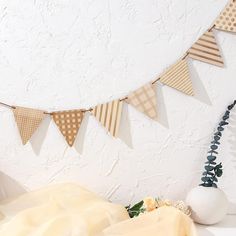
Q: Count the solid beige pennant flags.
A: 0